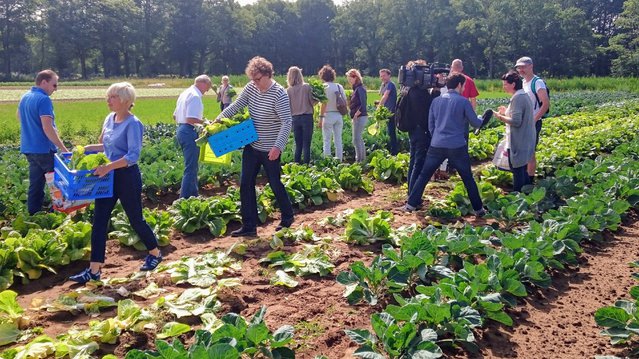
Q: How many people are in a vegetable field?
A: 14